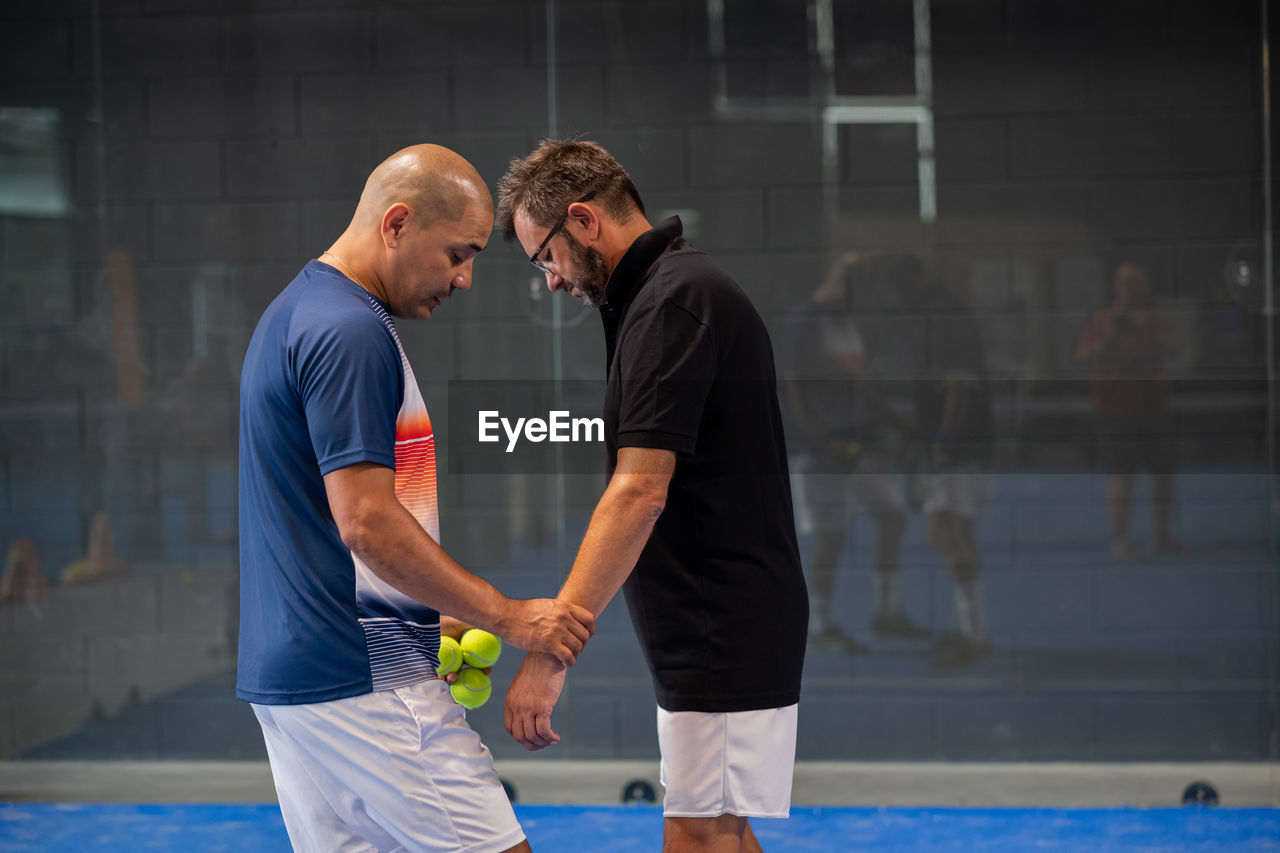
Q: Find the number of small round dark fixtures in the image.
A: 3